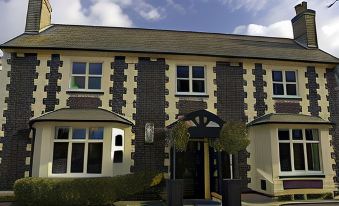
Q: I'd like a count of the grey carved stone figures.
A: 0